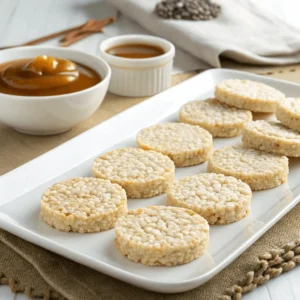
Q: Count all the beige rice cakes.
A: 10